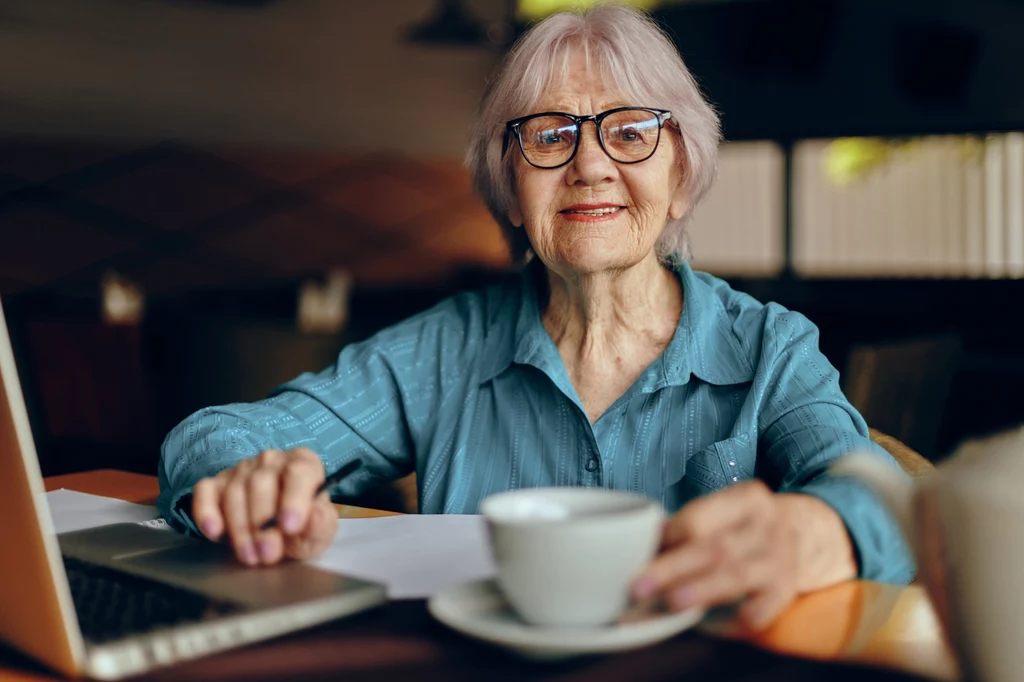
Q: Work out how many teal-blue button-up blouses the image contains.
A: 1